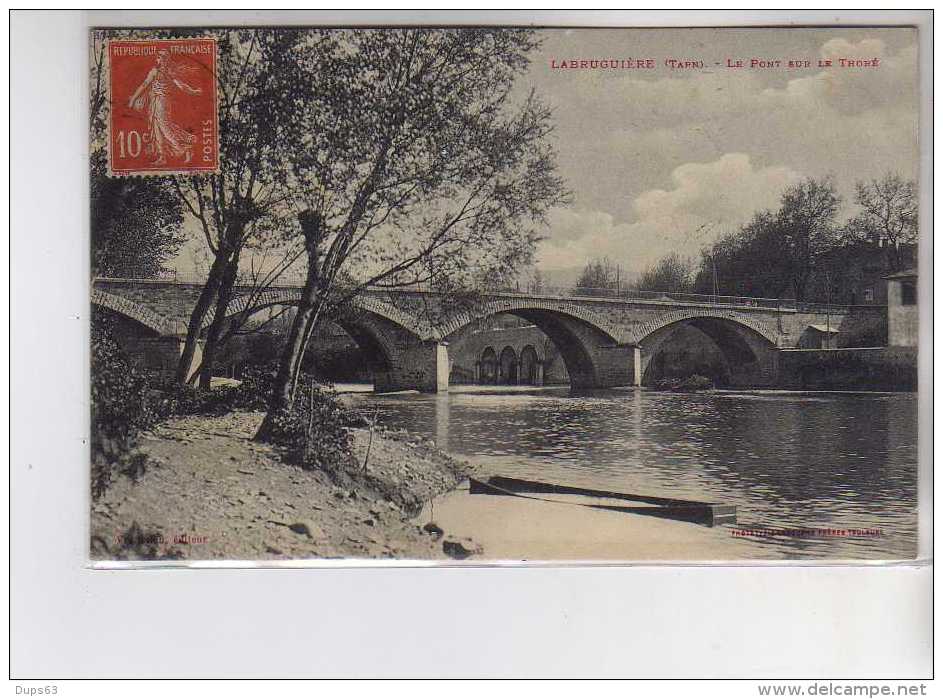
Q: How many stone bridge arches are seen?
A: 4